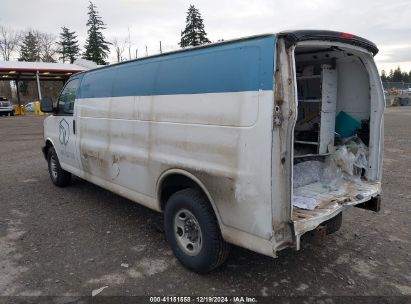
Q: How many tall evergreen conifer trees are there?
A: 4